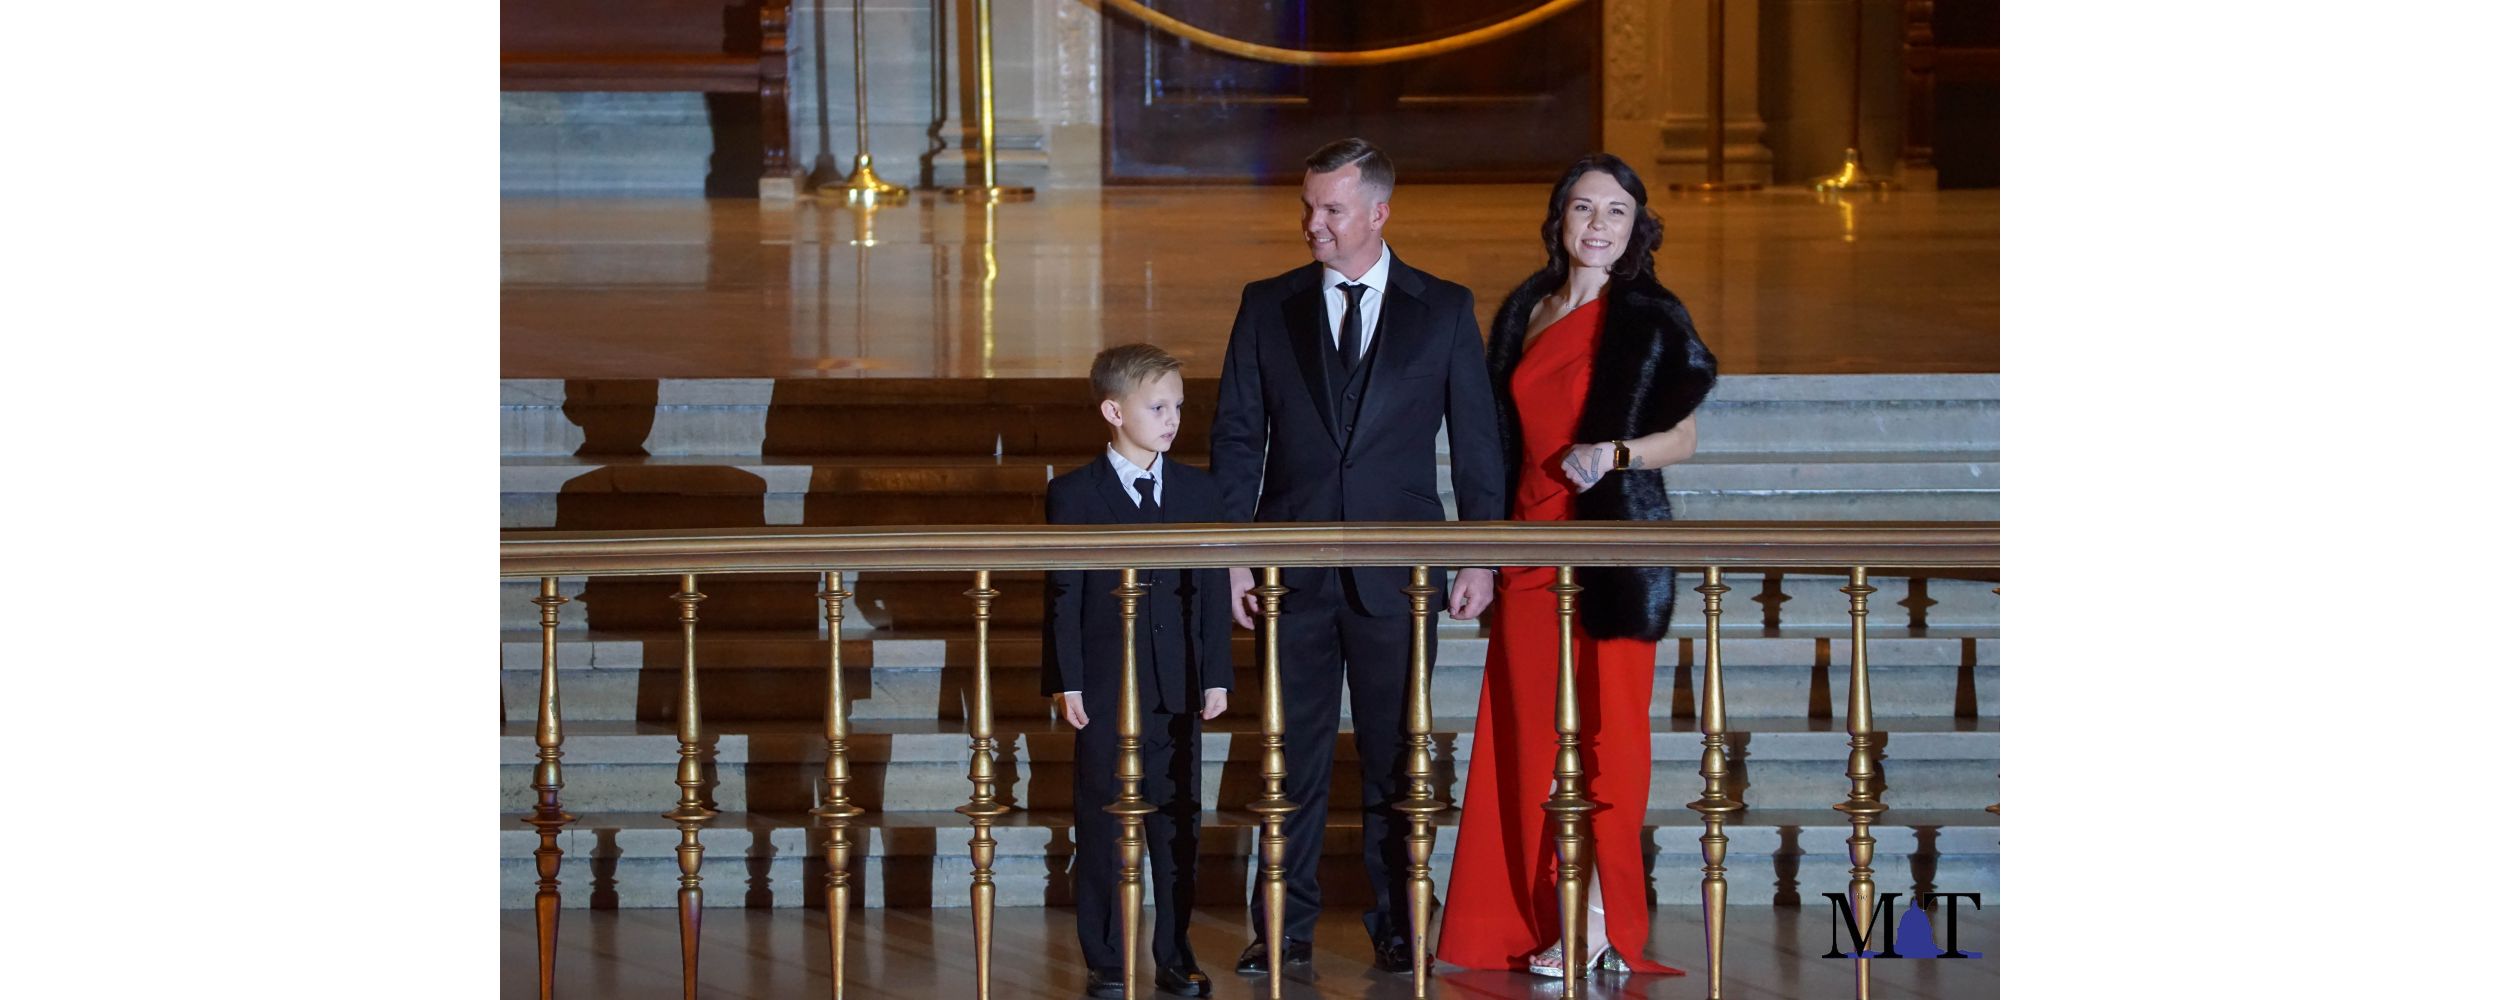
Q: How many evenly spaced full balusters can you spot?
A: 10